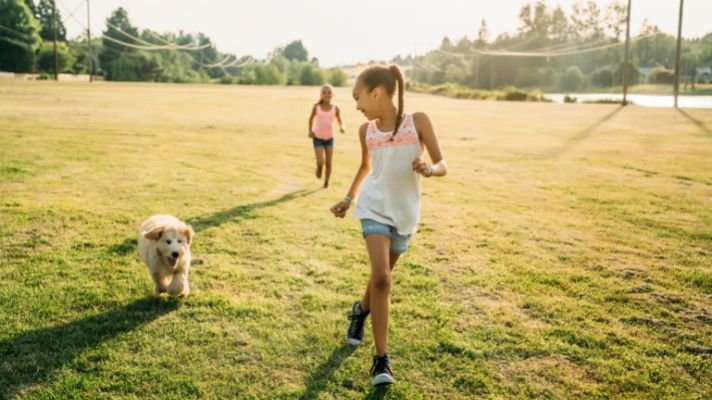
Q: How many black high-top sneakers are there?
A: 2